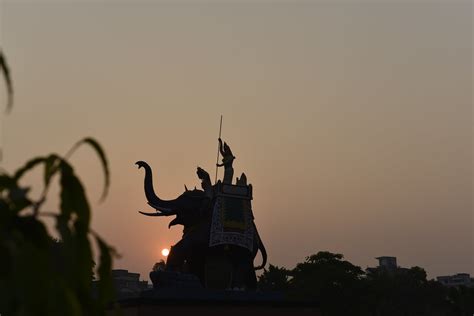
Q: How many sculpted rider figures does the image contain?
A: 2